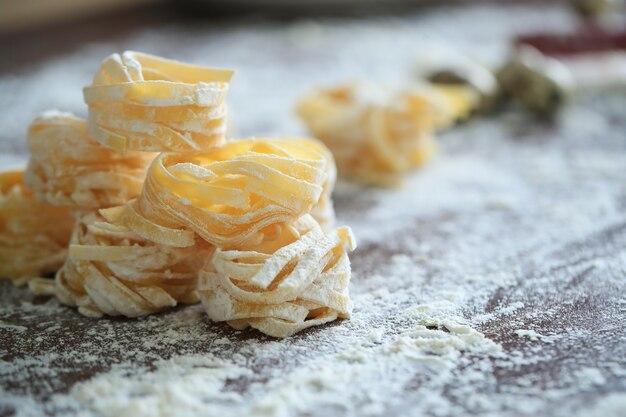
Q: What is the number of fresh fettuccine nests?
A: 7